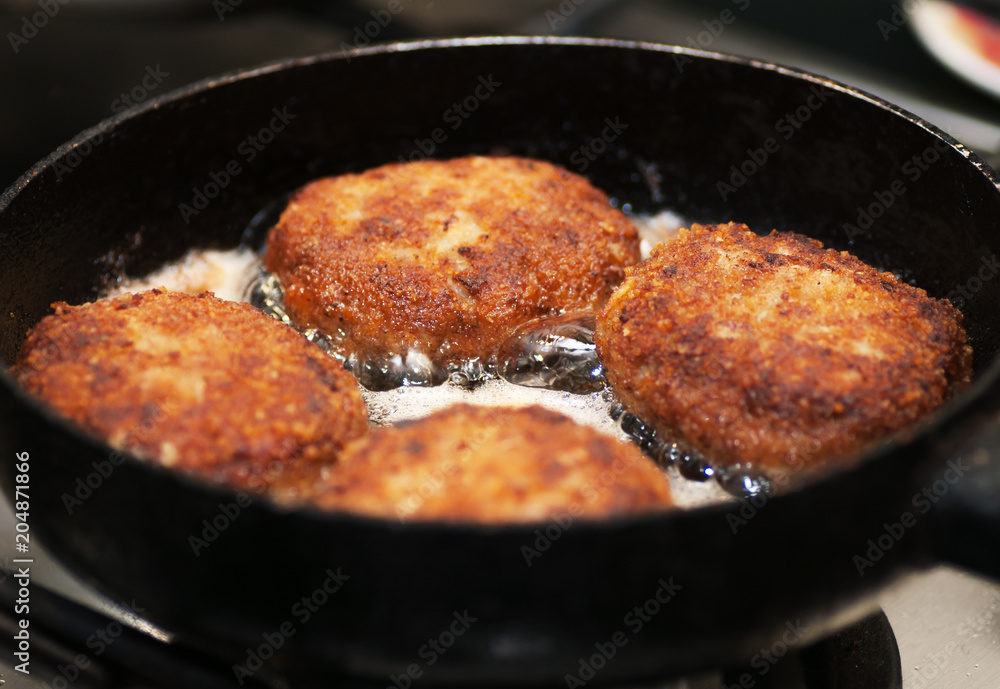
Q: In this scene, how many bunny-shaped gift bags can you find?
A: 0